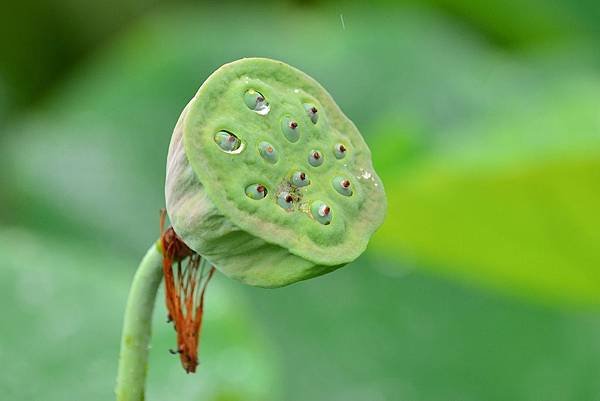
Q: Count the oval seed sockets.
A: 12